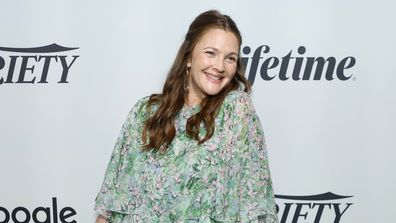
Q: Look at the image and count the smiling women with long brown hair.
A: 1